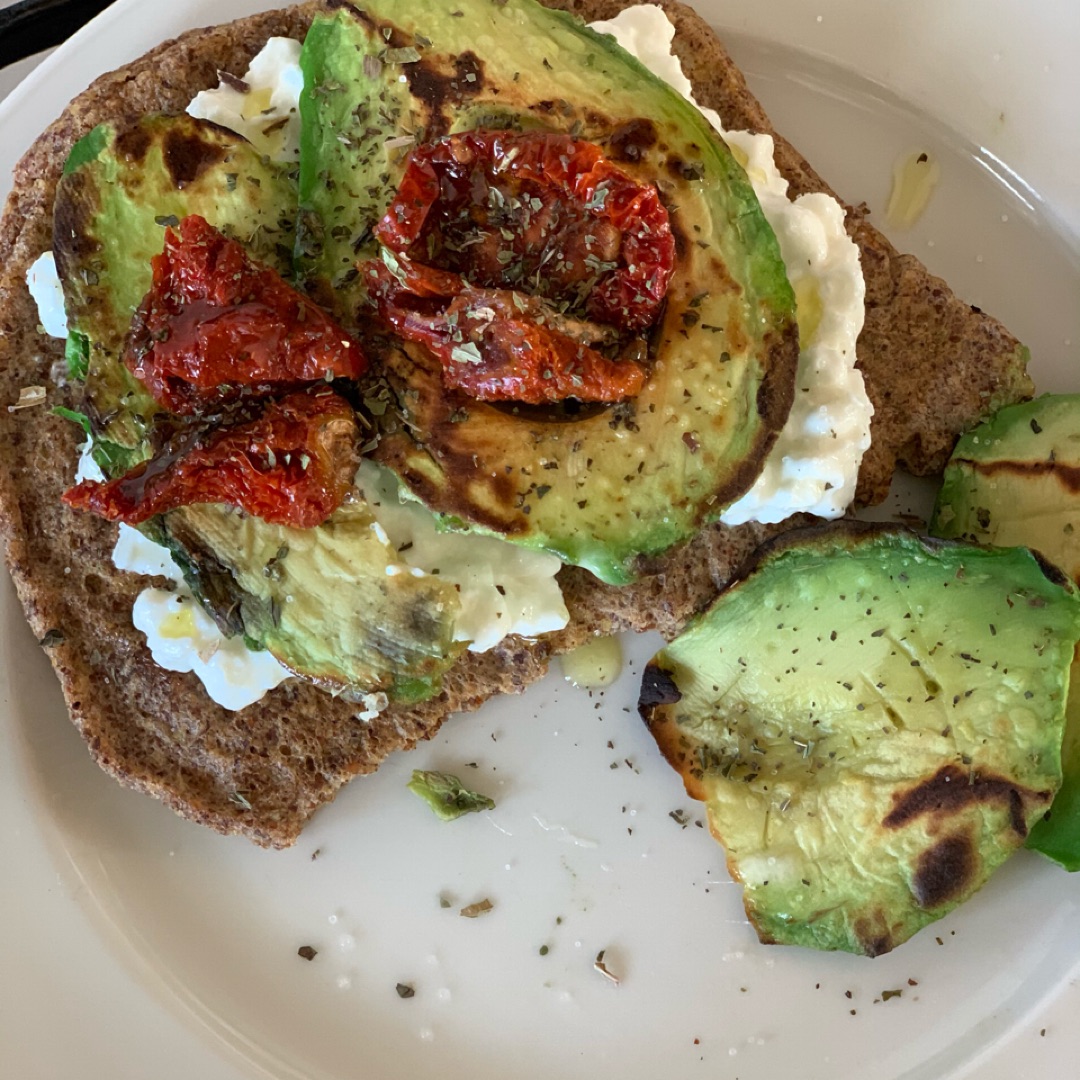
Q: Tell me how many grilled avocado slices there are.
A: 5